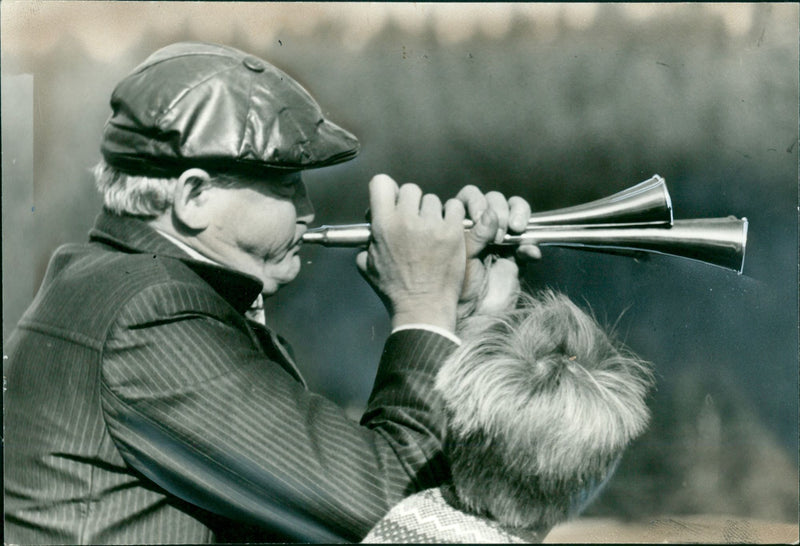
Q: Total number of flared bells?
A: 2